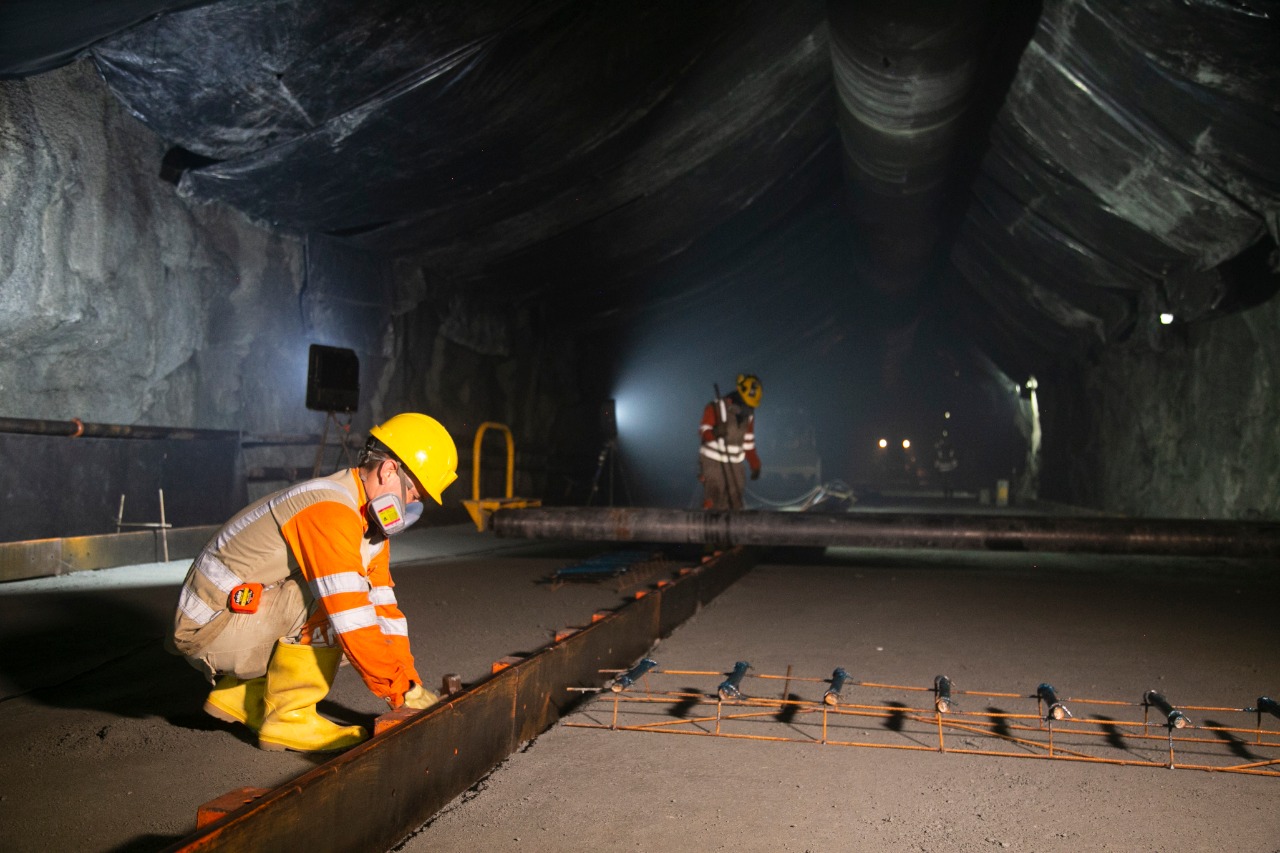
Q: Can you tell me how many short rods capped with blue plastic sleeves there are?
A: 7